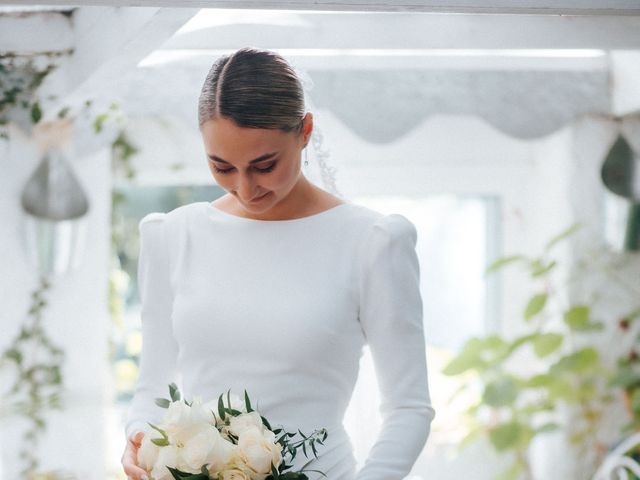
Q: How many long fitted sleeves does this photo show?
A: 2